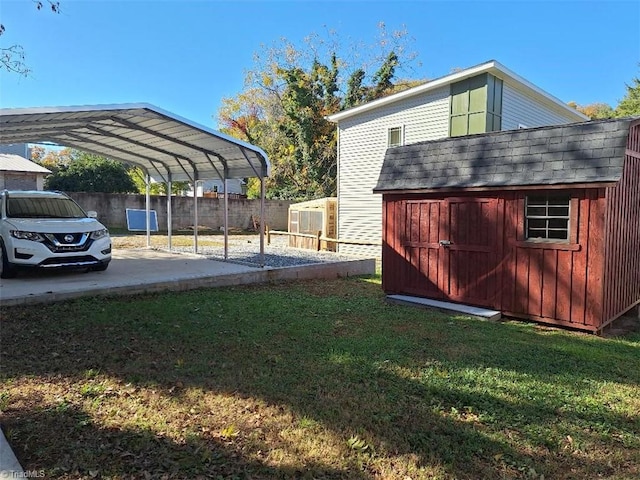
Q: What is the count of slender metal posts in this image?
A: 5